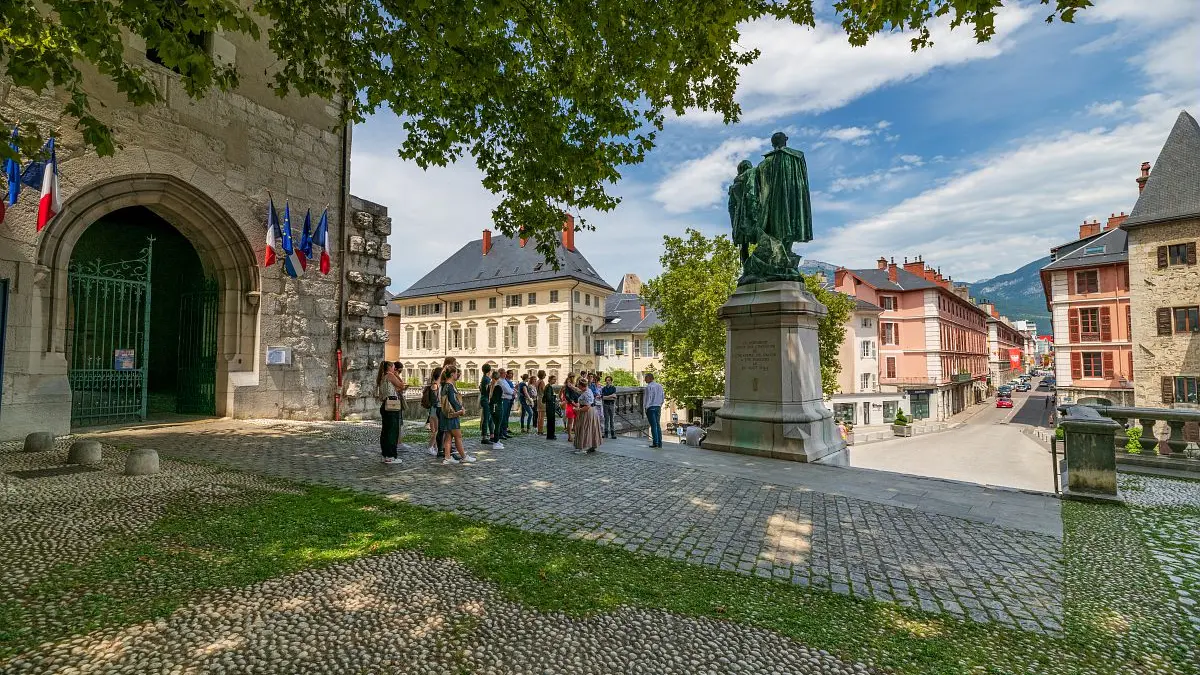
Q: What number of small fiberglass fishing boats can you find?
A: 0